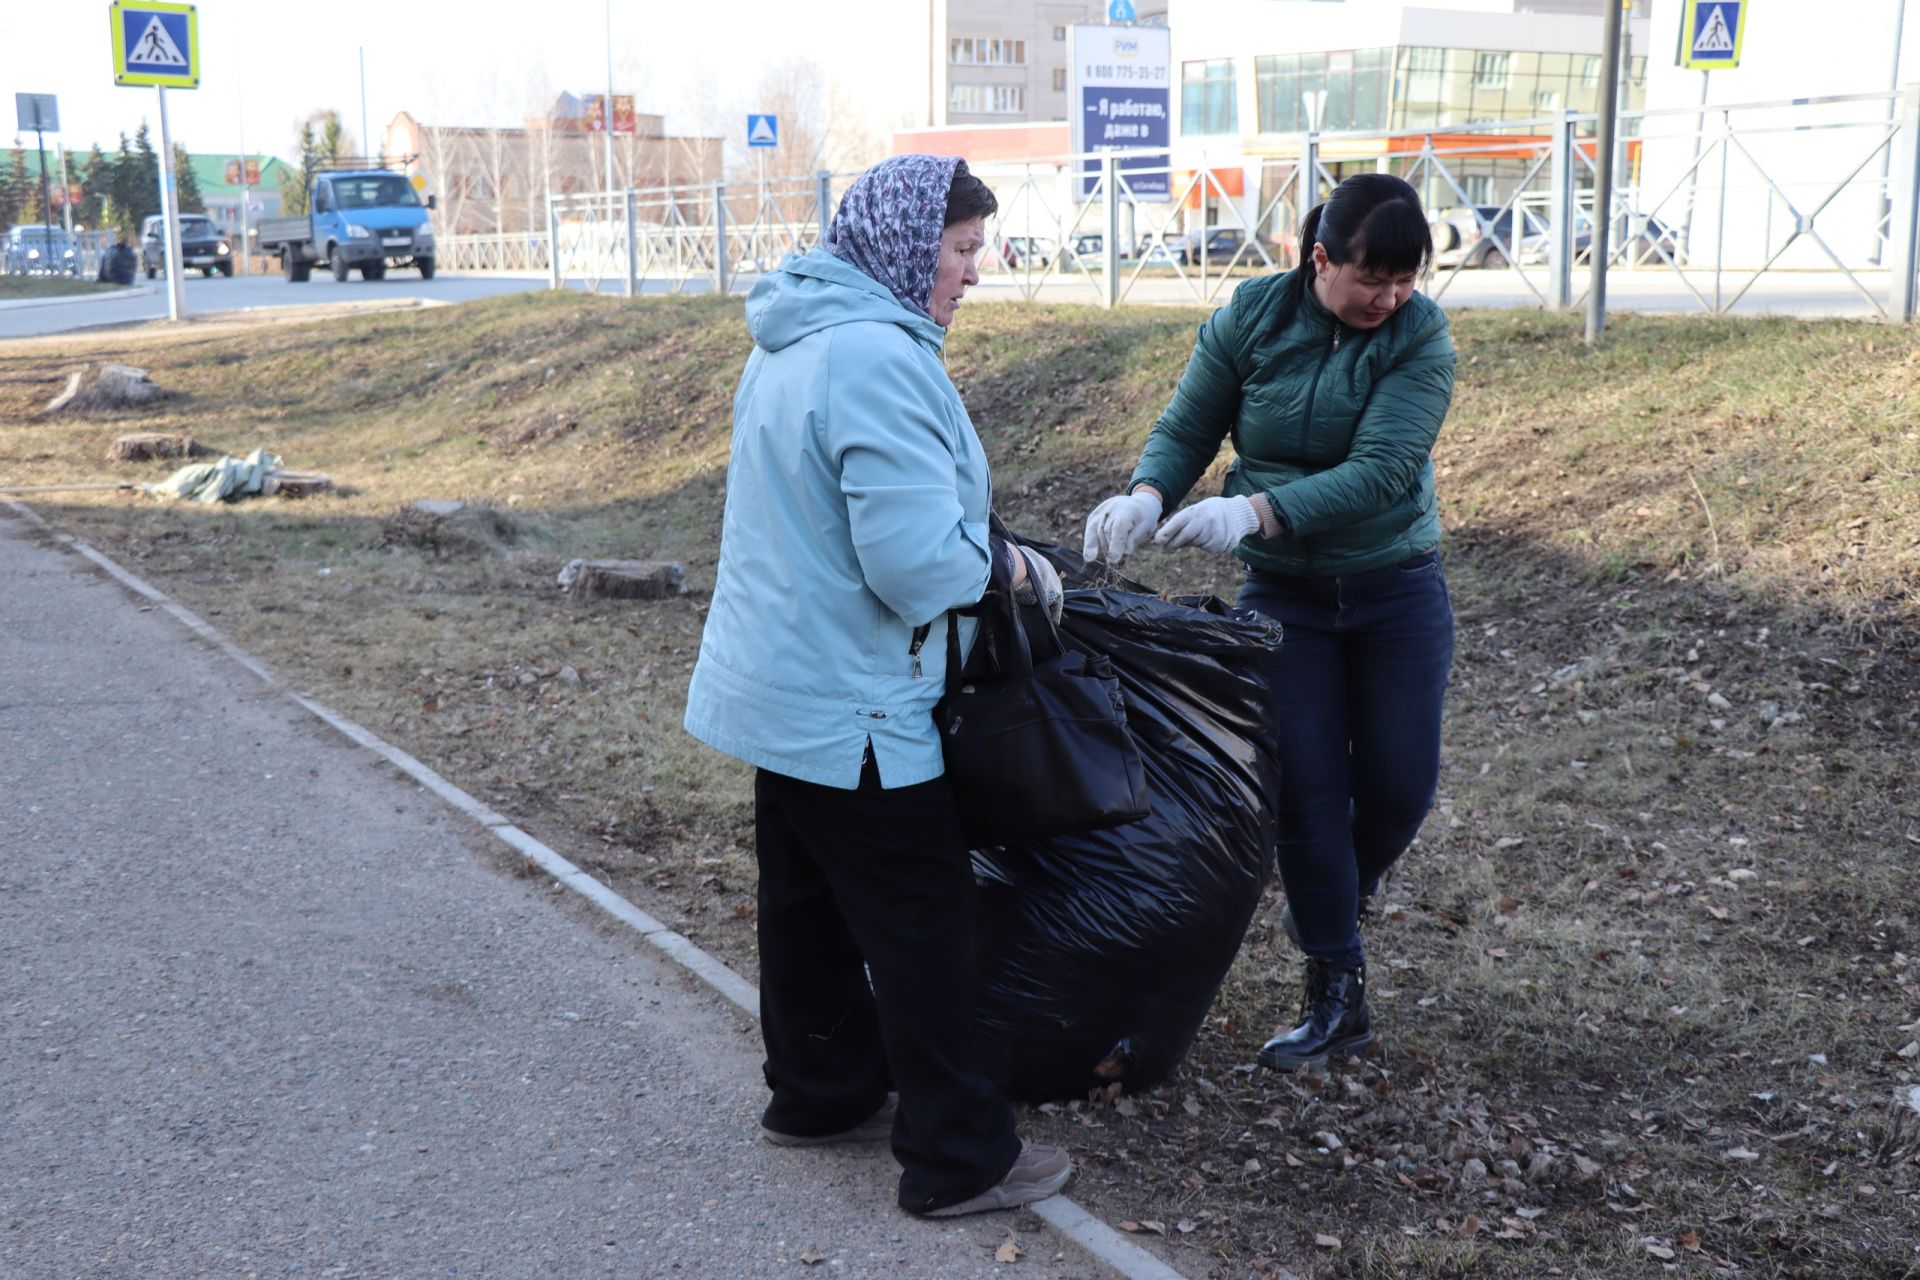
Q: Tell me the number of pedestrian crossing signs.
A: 2